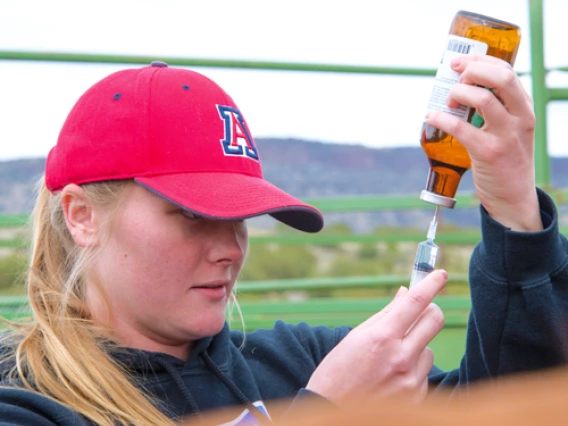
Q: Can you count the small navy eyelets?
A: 2